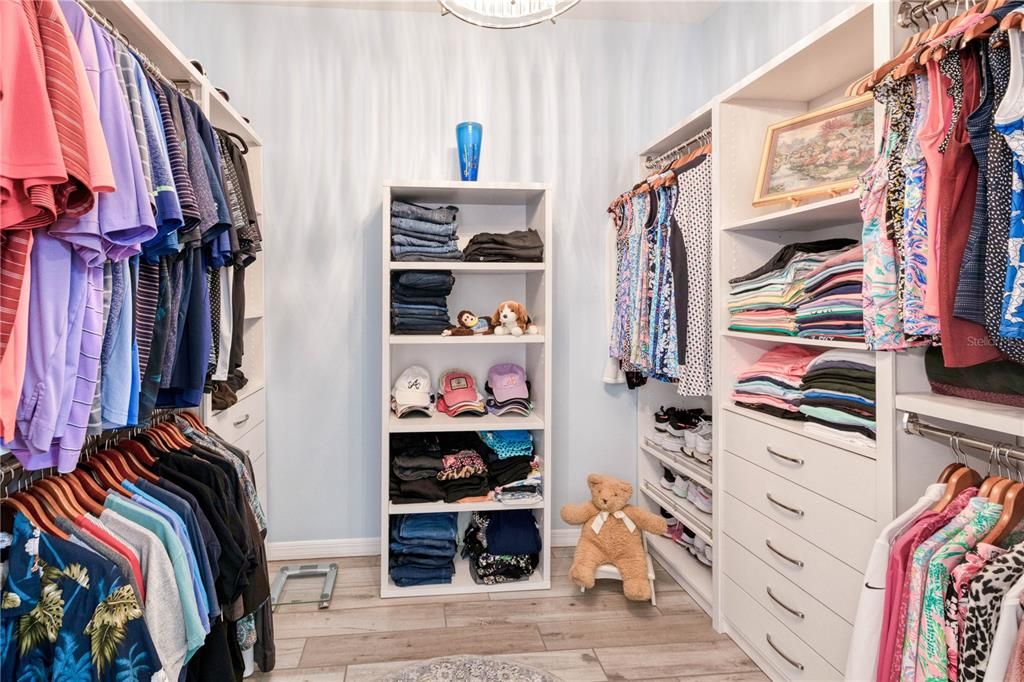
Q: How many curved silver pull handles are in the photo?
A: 6